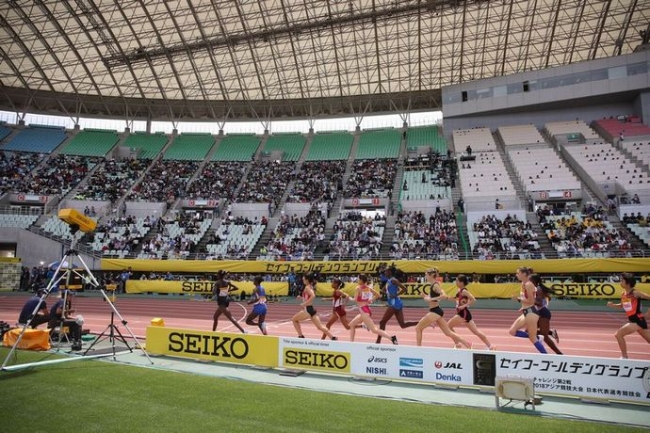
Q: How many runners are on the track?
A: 11